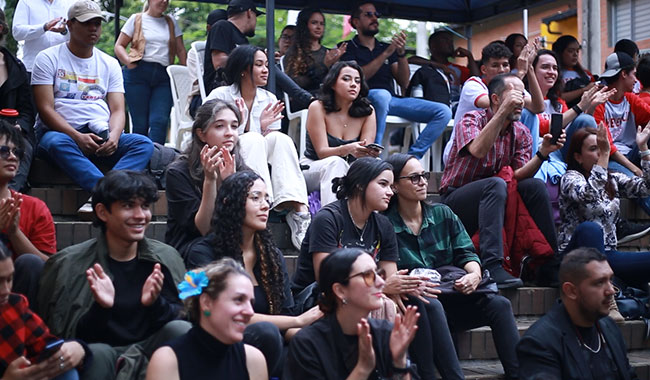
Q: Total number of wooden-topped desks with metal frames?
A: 0